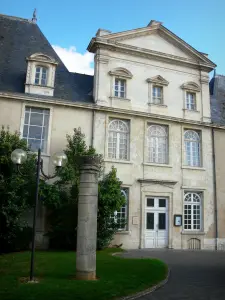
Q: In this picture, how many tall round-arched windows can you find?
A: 5